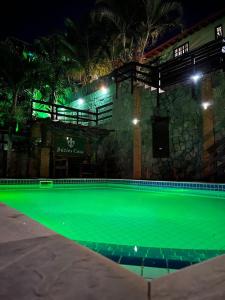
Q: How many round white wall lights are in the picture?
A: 5